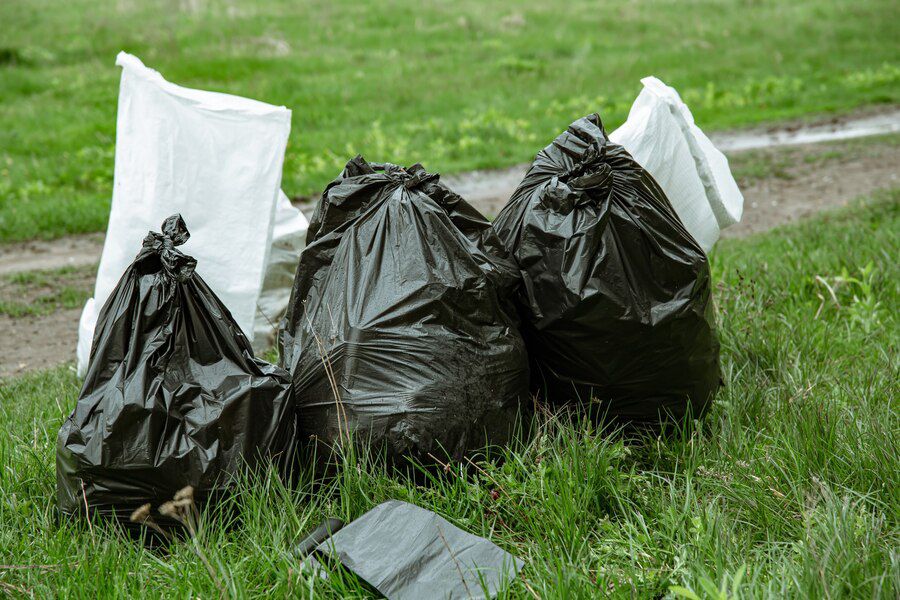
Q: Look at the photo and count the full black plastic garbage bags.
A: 3